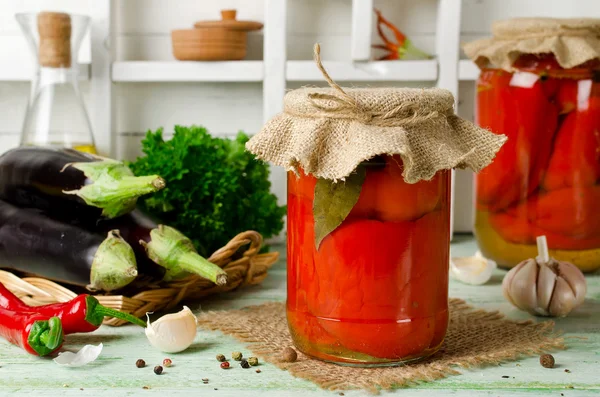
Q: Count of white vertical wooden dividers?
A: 4